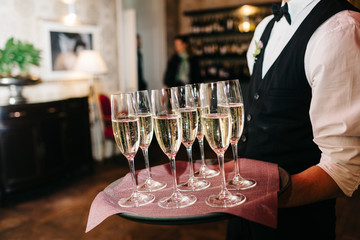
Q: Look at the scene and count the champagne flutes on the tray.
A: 7